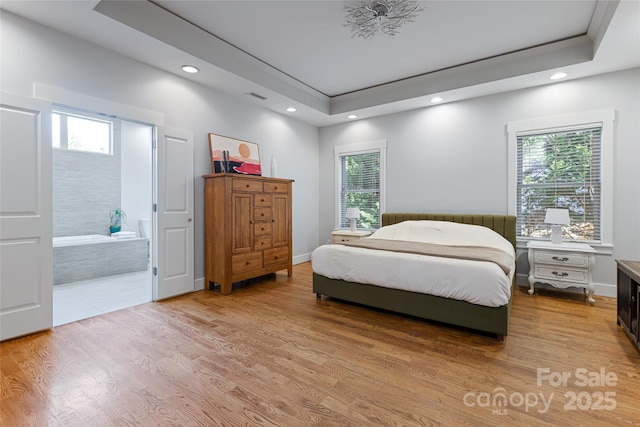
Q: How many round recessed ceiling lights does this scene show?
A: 5